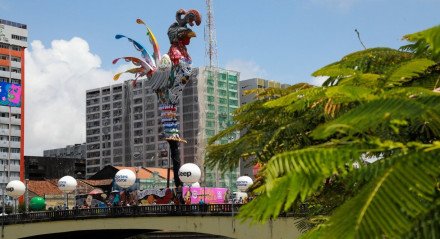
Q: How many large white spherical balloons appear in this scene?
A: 5